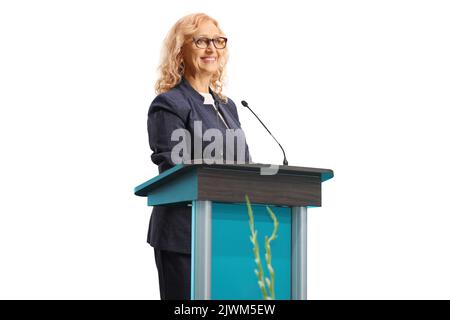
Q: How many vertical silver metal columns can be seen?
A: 2